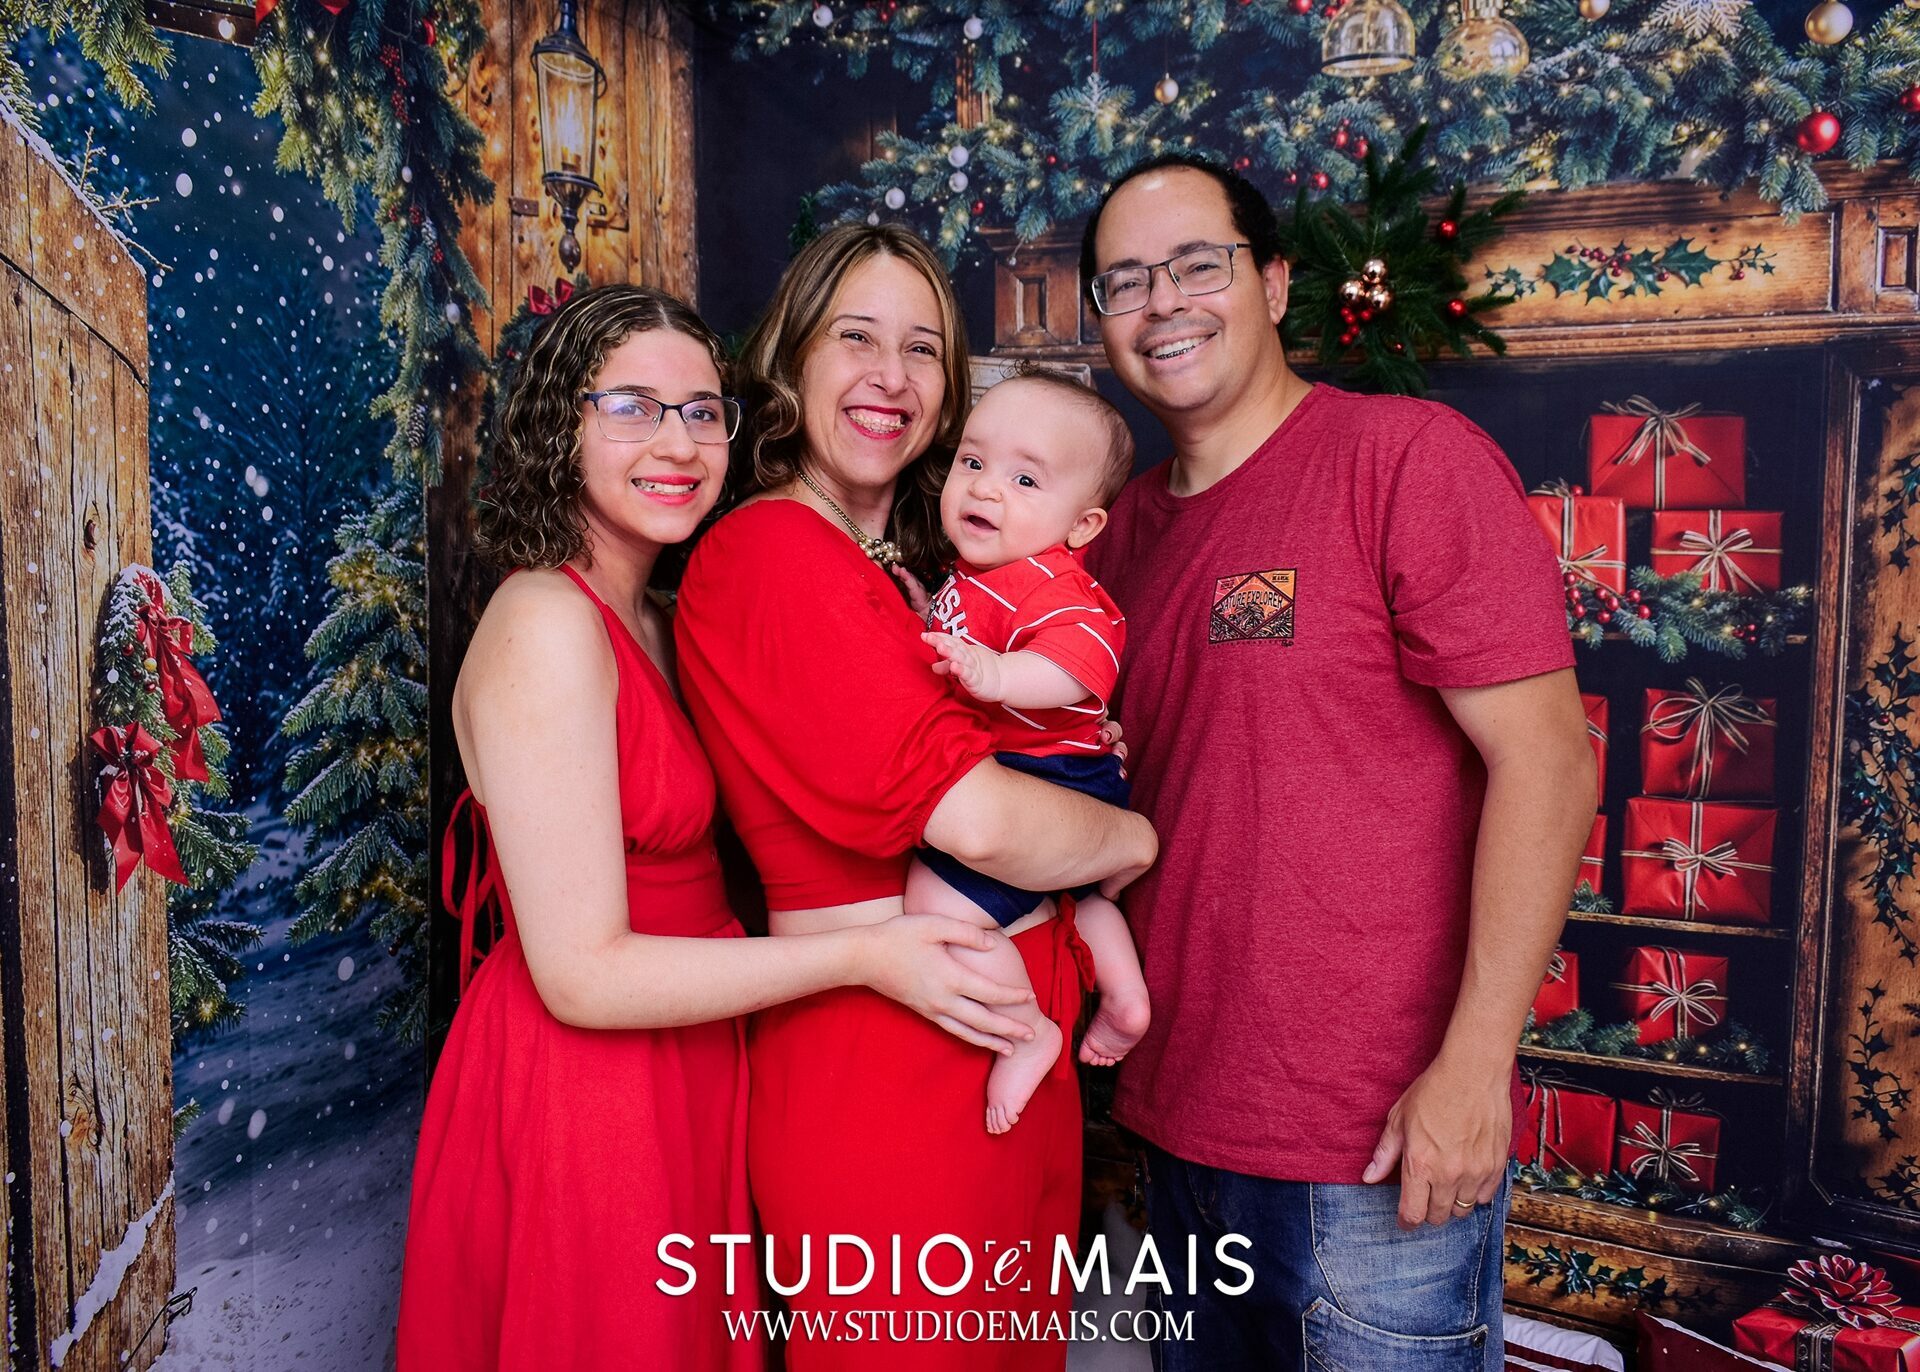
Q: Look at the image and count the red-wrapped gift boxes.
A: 12